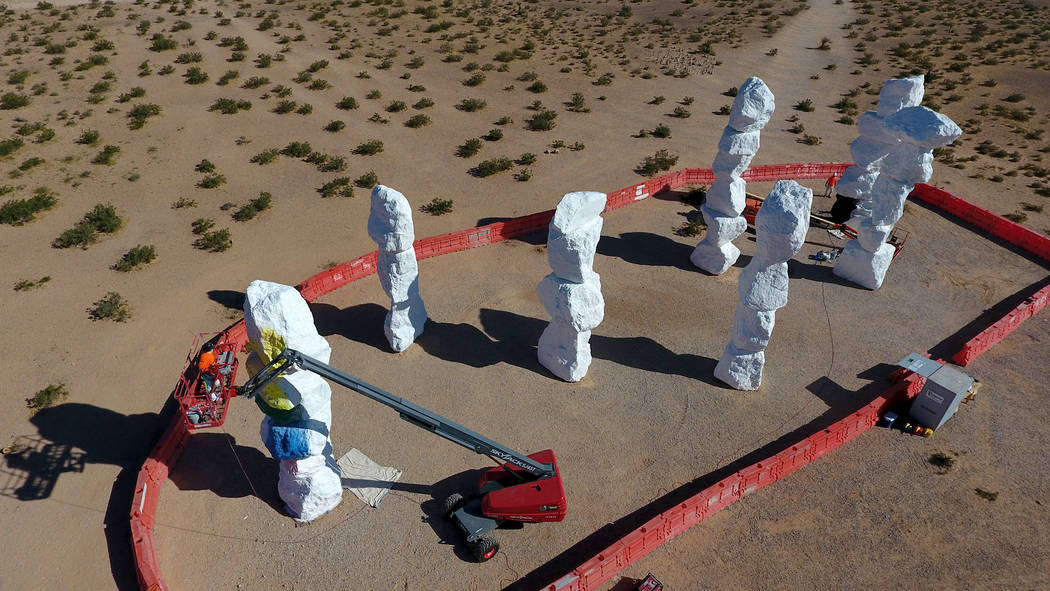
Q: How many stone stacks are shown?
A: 7